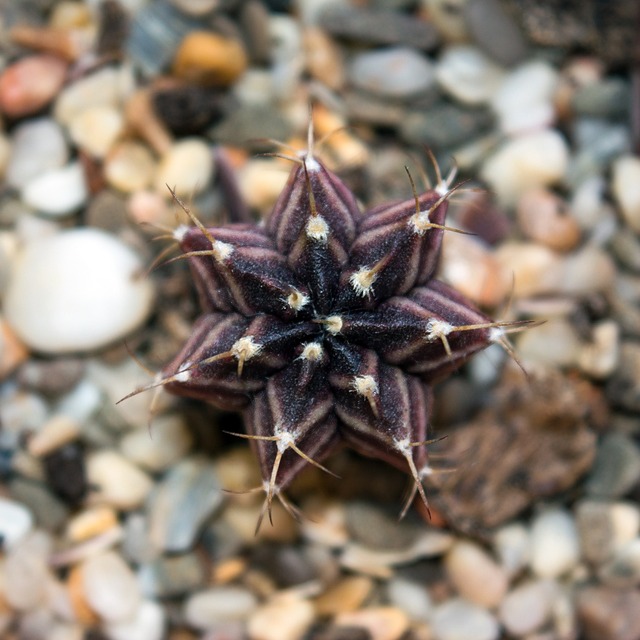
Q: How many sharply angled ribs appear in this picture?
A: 7